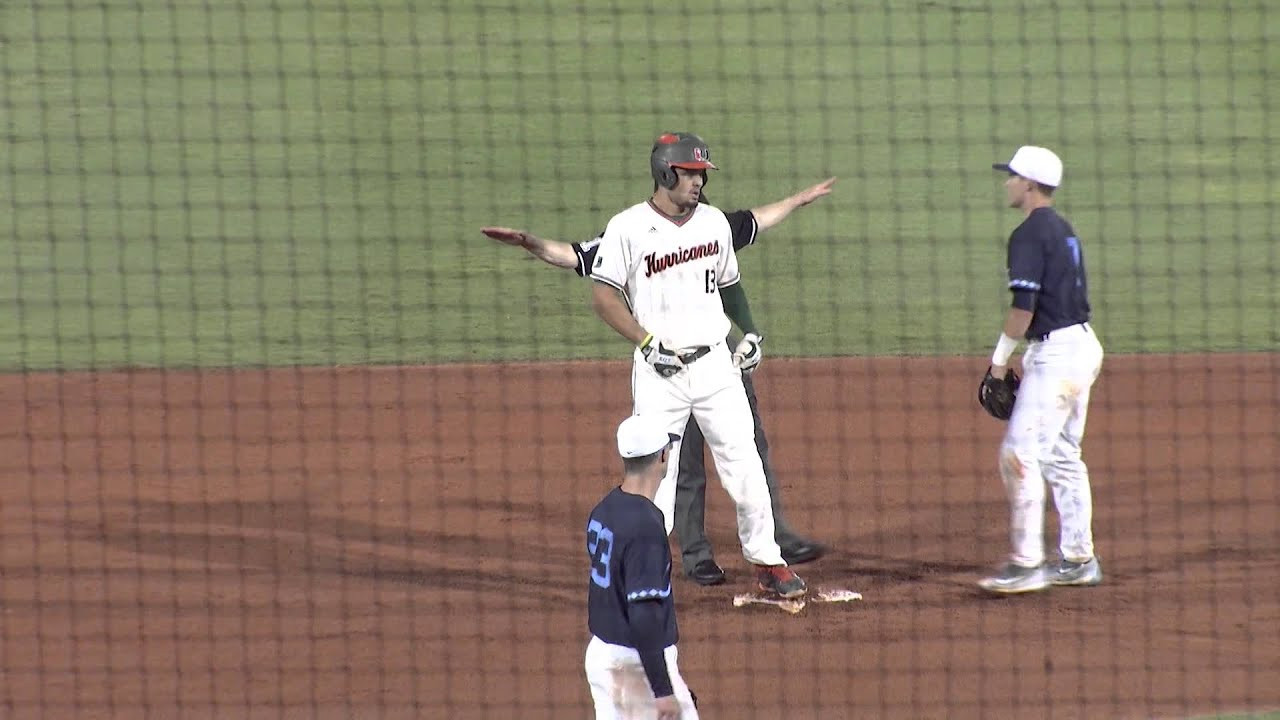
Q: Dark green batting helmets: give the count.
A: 1